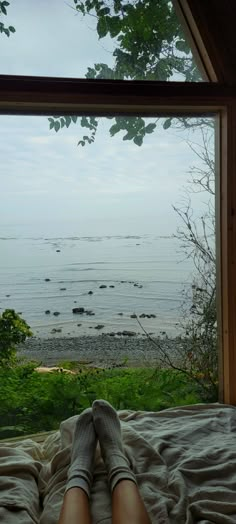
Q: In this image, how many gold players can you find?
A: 0